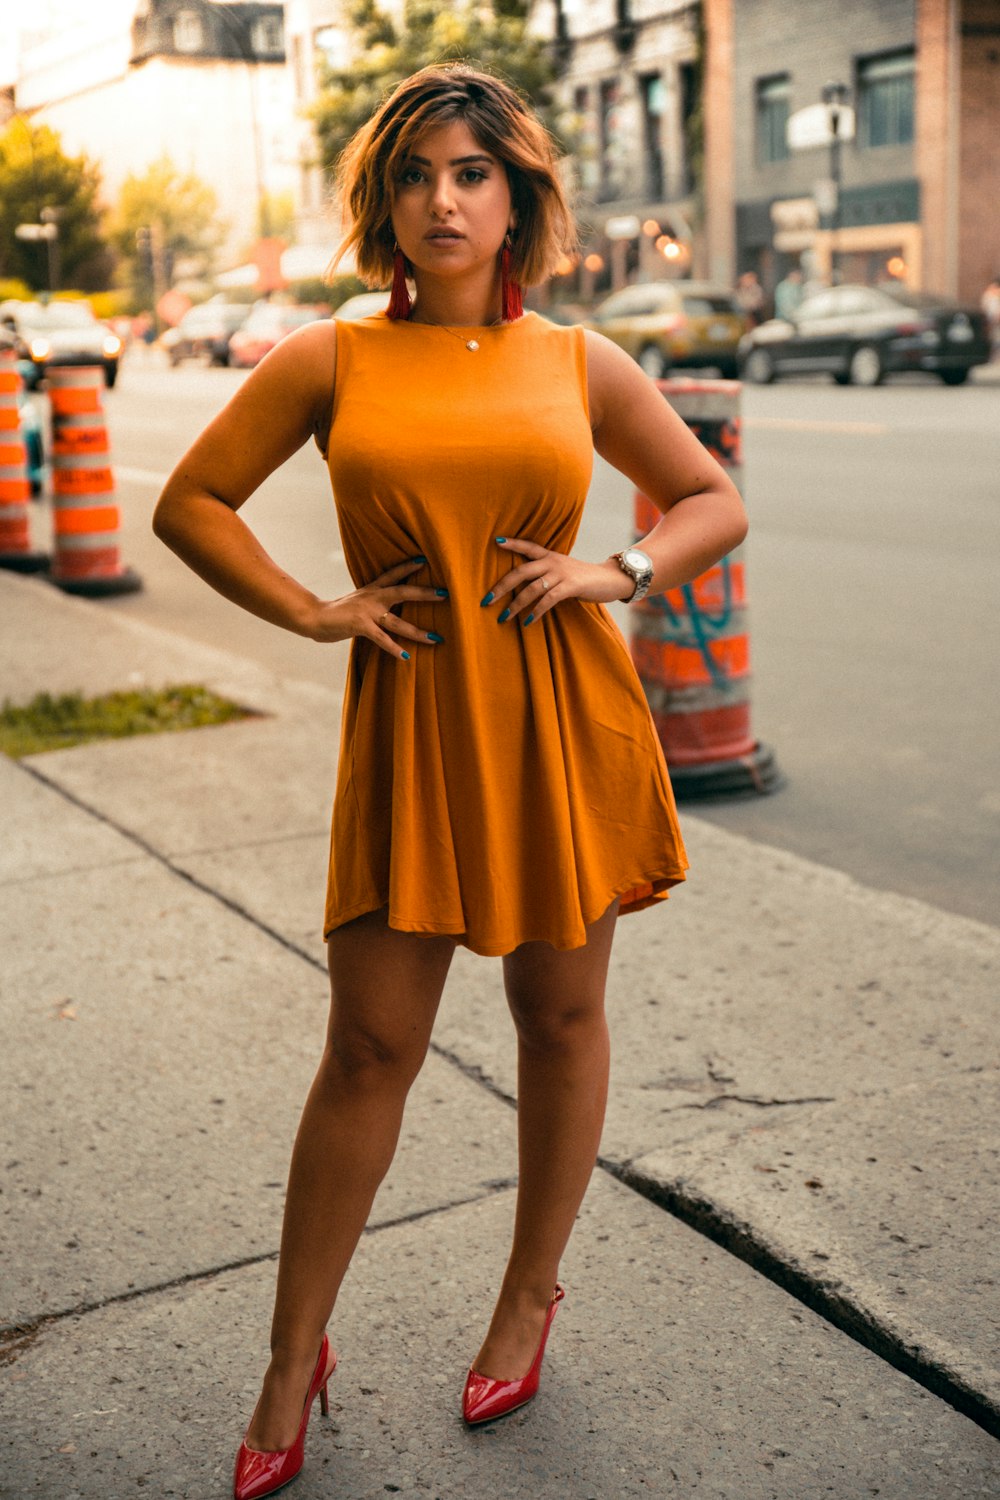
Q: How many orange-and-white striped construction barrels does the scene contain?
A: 3